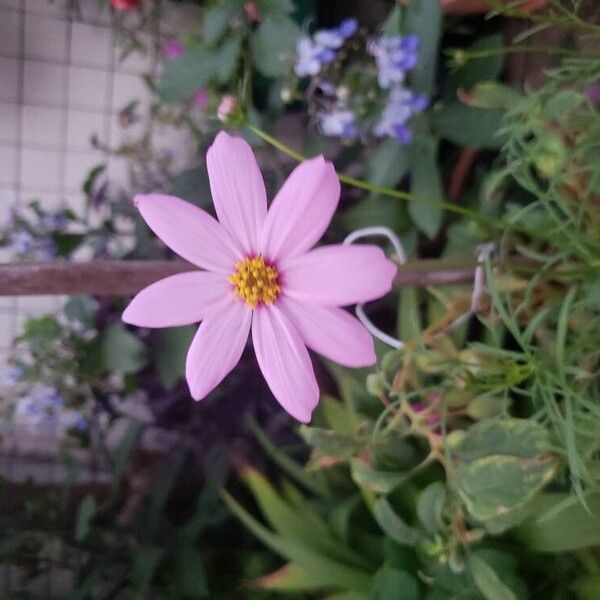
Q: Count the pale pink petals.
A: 8